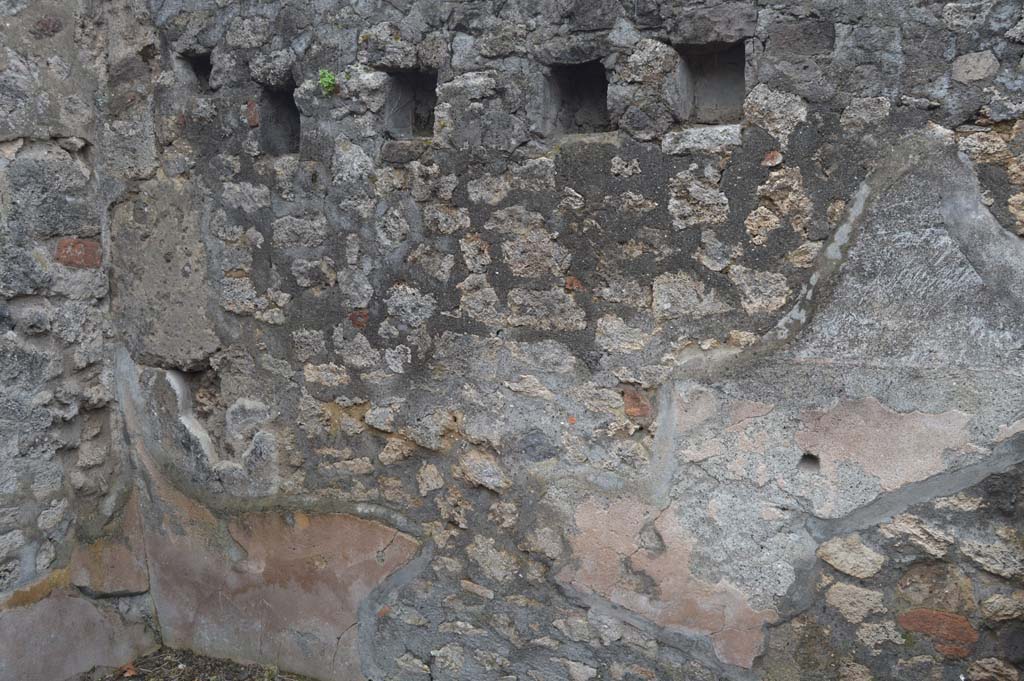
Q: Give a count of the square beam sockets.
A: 5